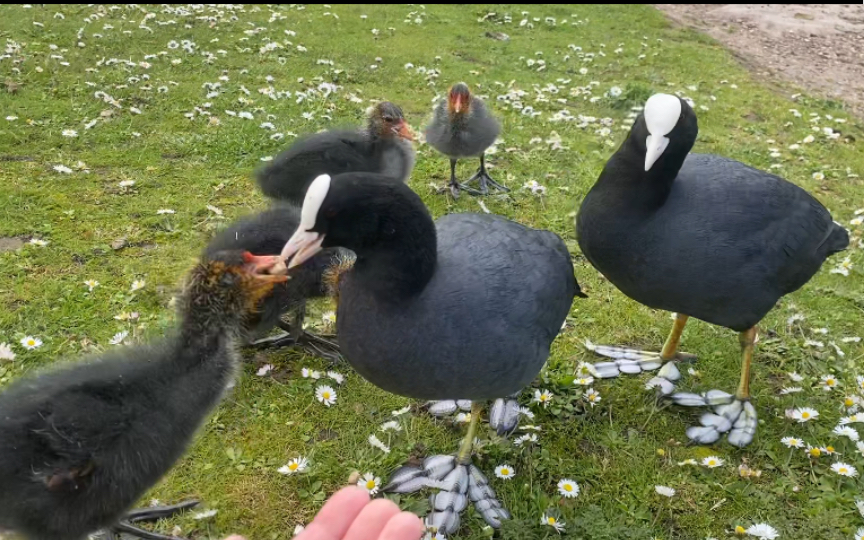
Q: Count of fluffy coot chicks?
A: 4